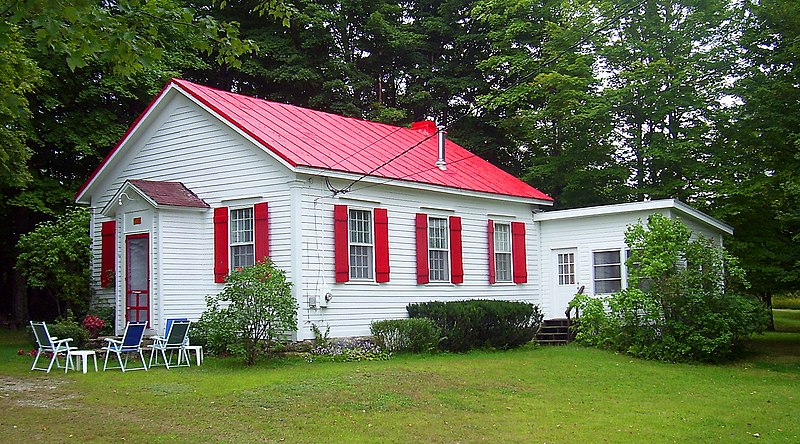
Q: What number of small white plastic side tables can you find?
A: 2